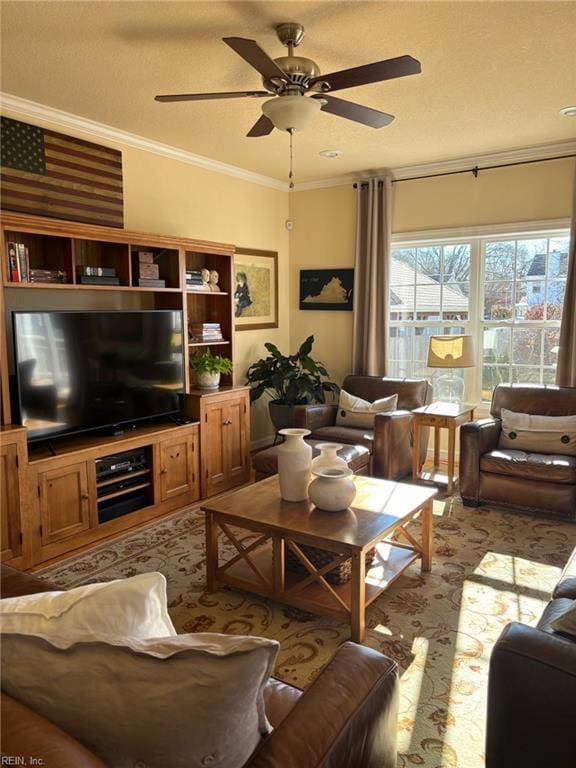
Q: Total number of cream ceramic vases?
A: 3